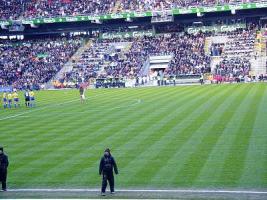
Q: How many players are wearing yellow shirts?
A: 4